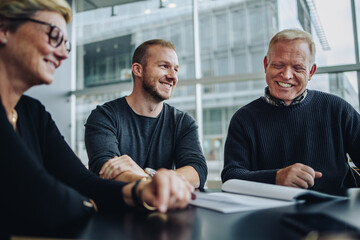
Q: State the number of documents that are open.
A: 1